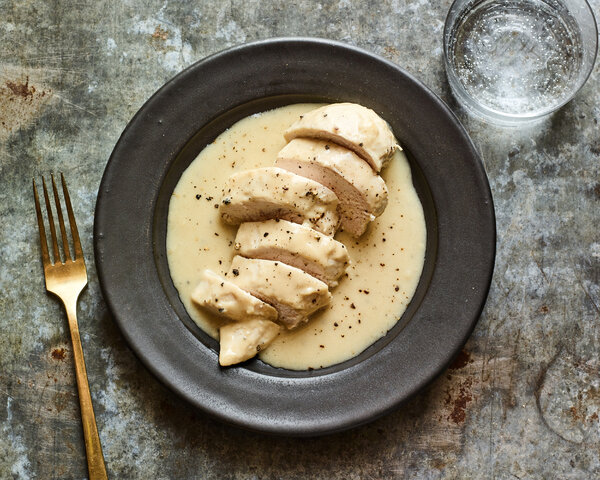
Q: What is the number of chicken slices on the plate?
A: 7